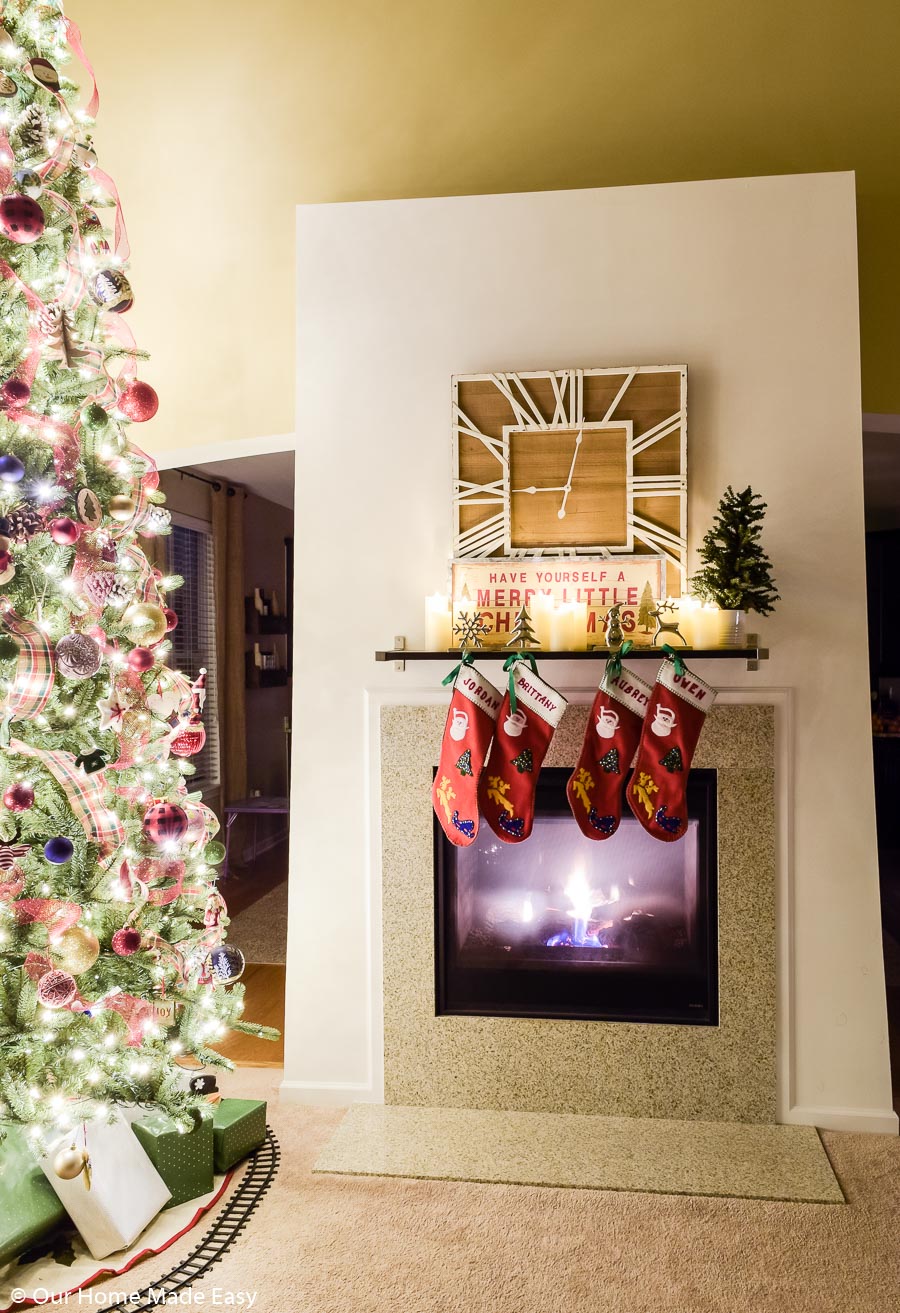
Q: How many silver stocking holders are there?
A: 4